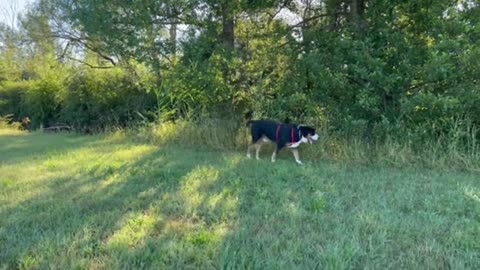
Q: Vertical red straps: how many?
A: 2